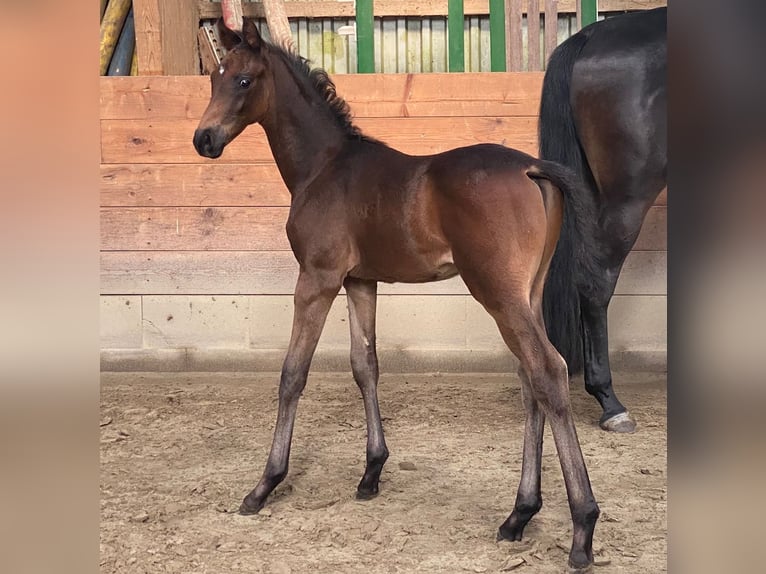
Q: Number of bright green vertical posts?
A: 4